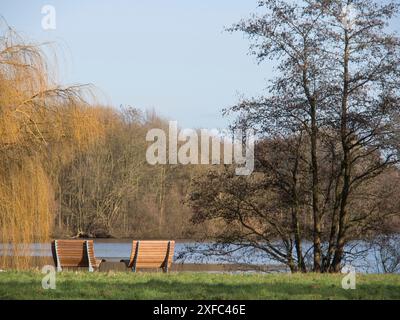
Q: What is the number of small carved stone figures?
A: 0